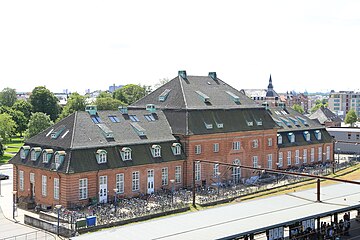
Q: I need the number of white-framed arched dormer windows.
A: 12